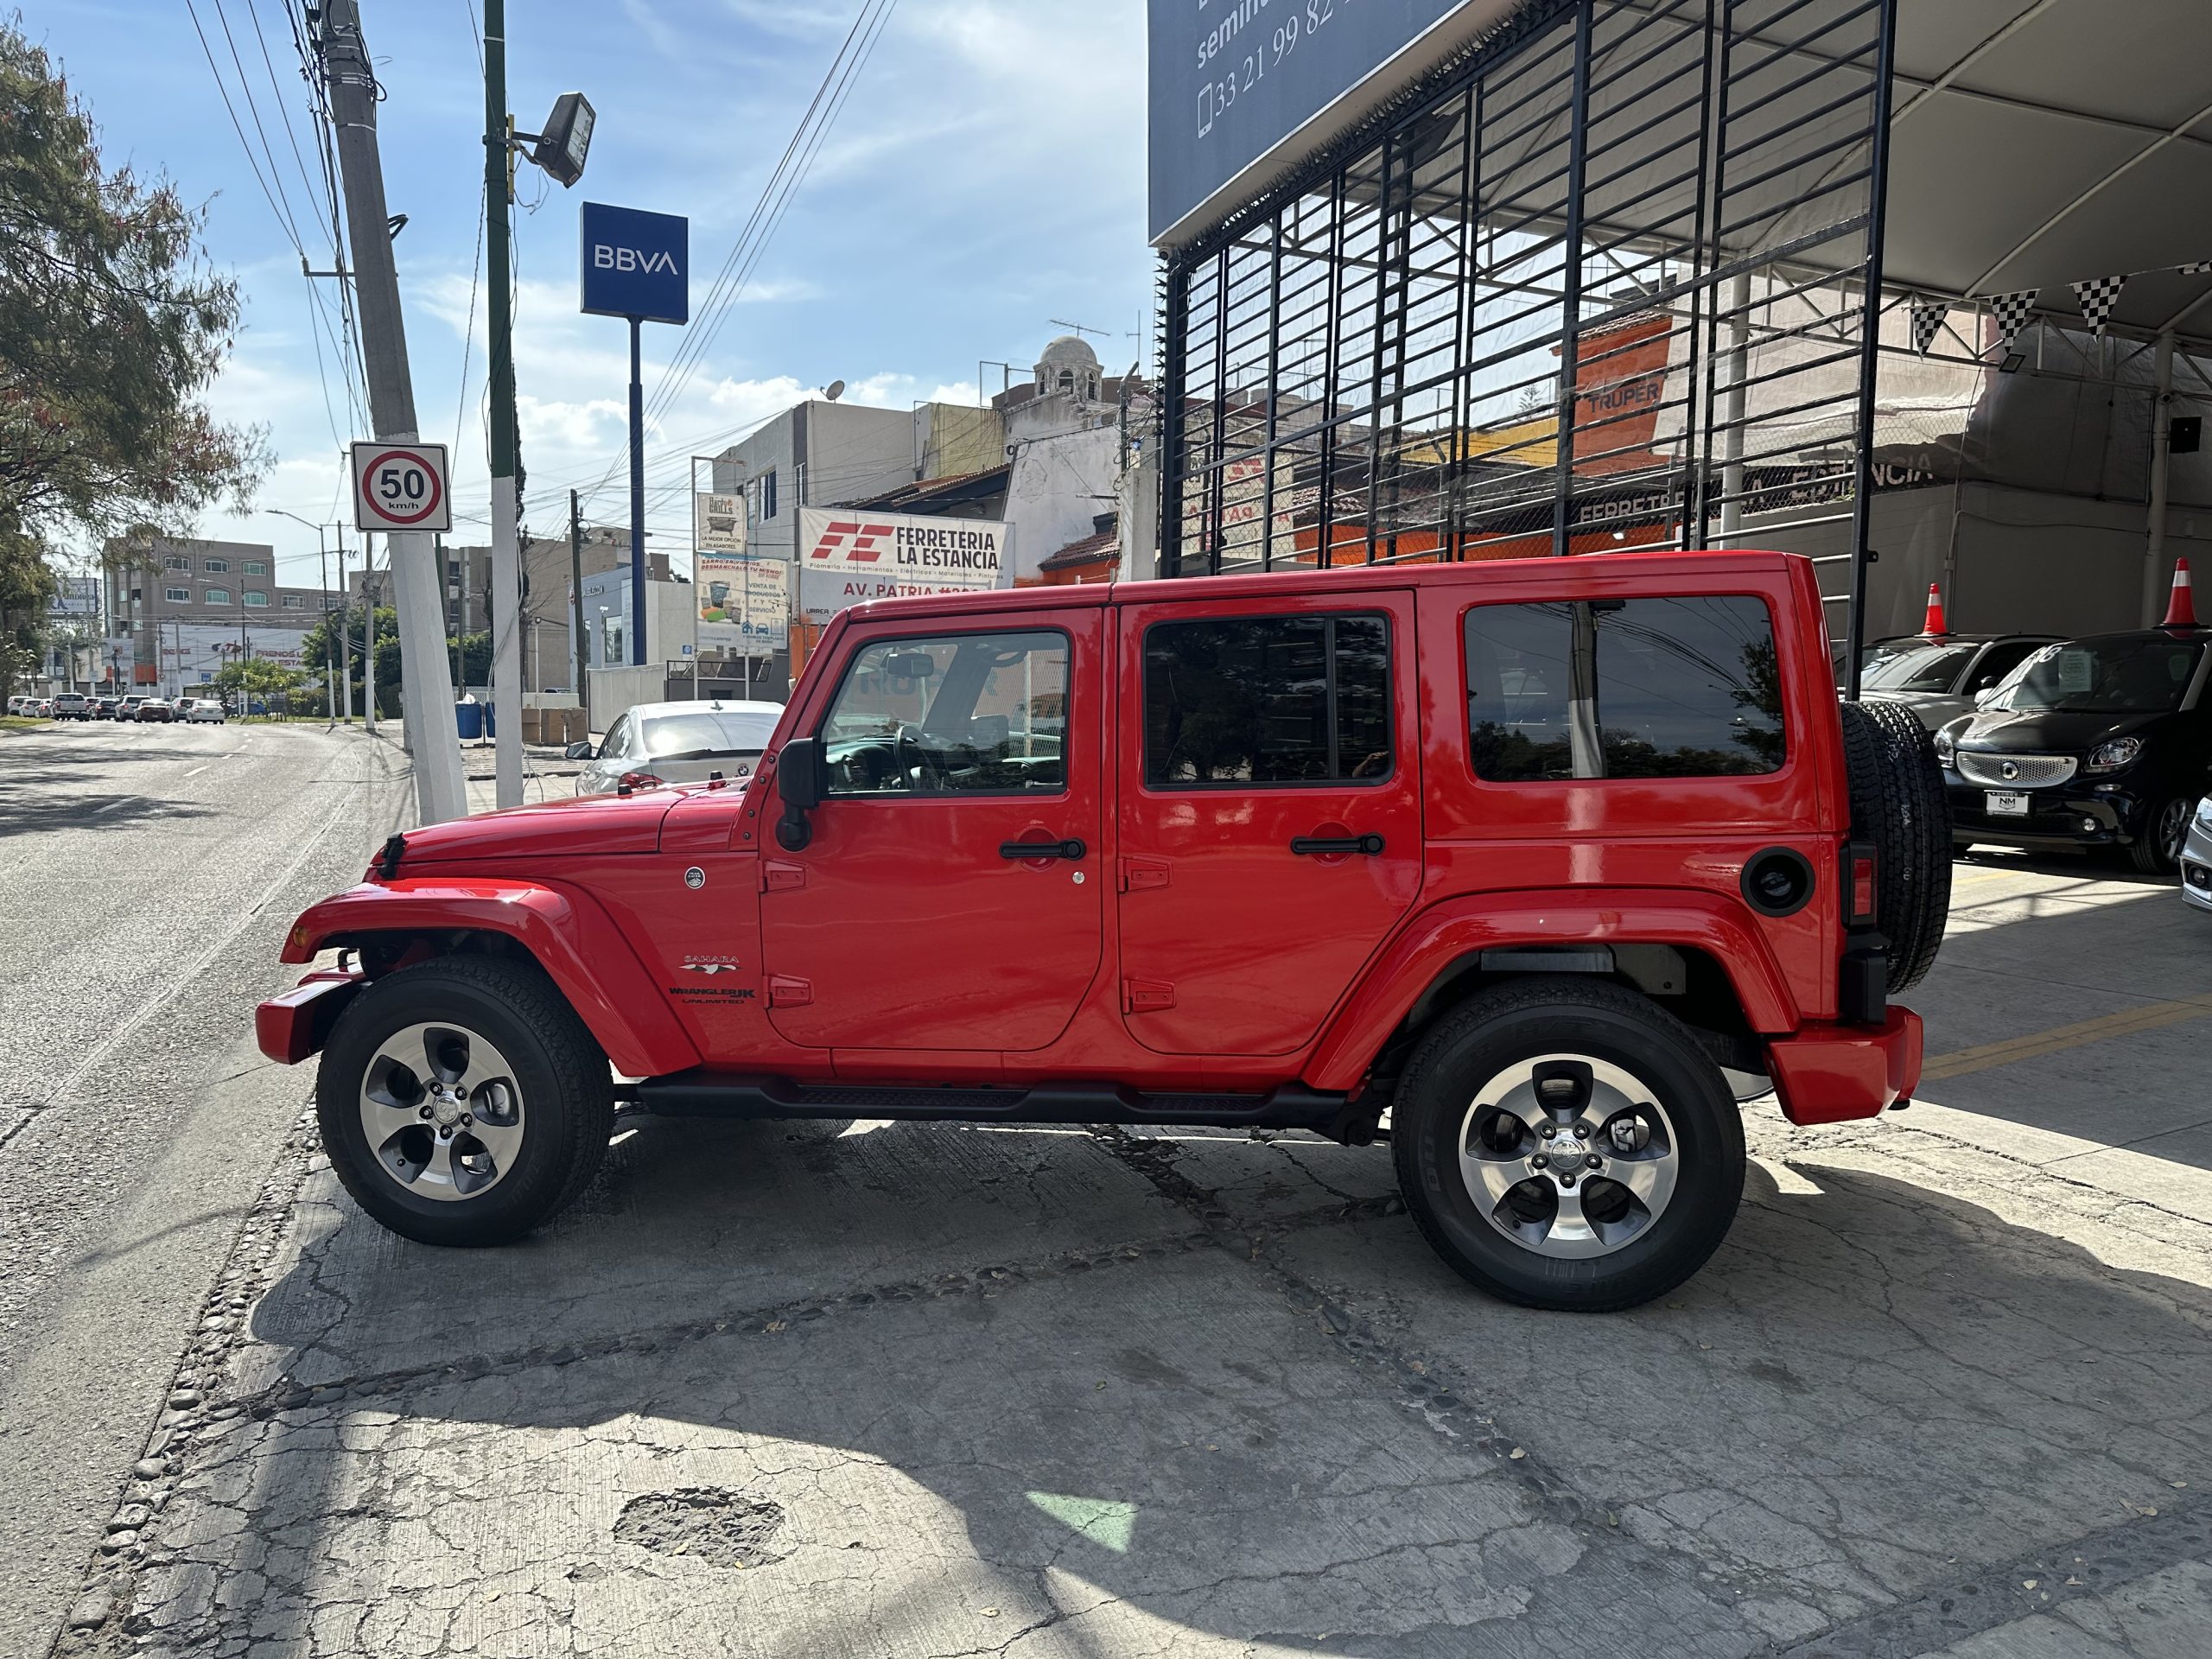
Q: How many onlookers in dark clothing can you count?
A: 0